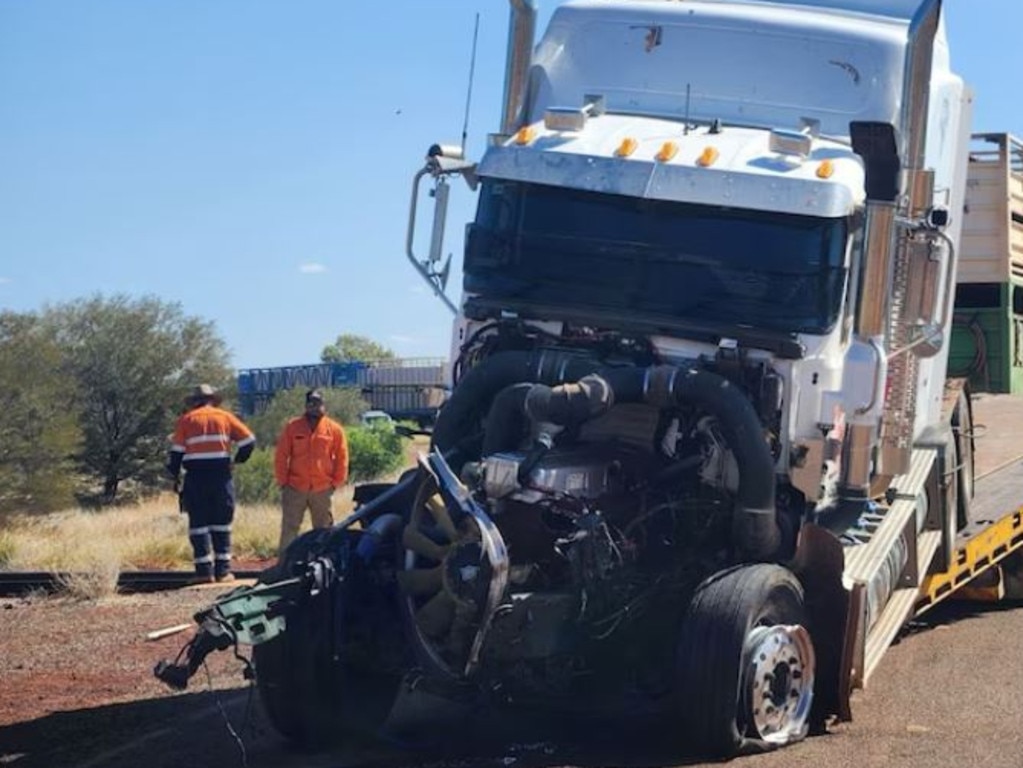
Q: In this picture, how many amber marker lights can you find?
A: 5